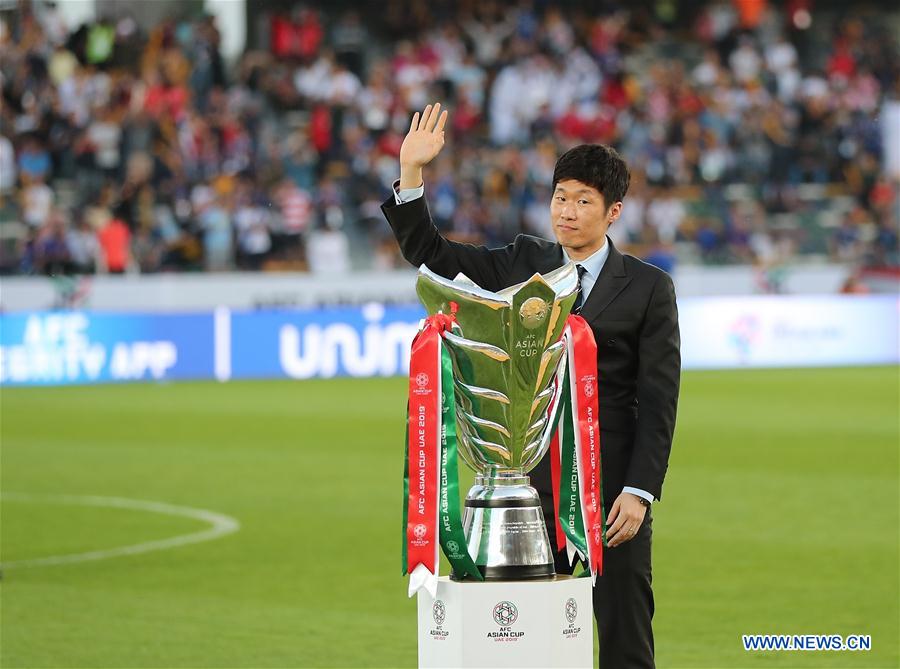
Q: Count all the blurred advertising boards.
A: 3